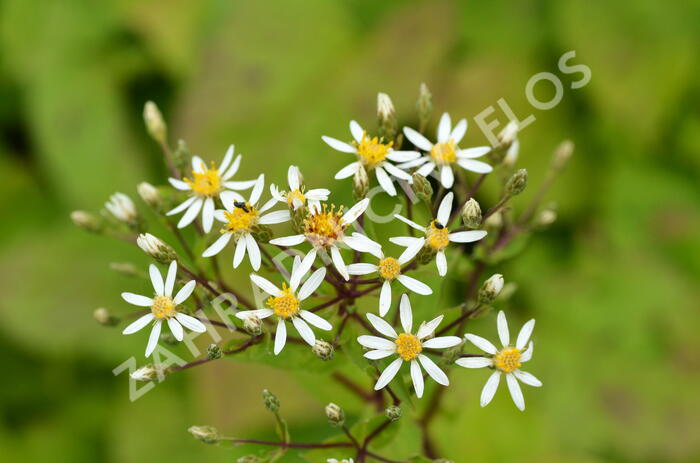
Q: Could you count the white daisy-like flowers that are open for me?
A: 12